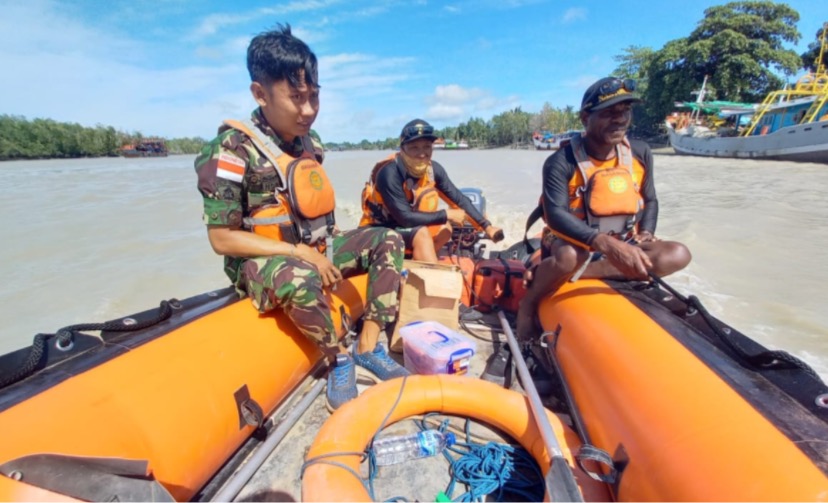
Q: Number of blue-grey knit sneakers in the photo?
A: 2